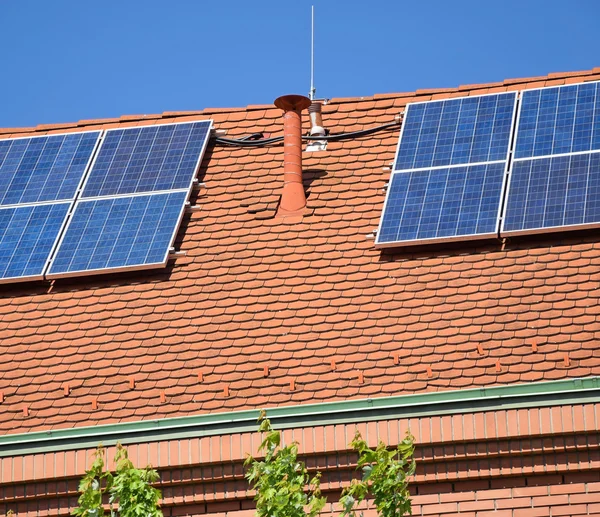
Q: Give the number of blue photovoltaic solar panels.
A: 8